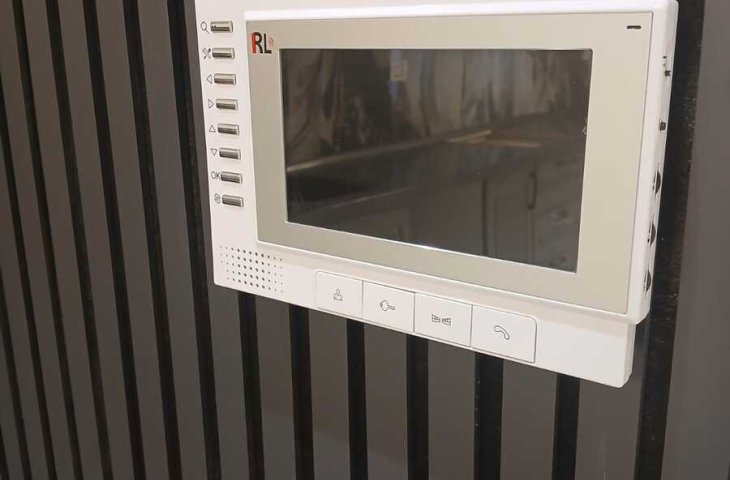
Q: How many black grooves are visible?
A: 15